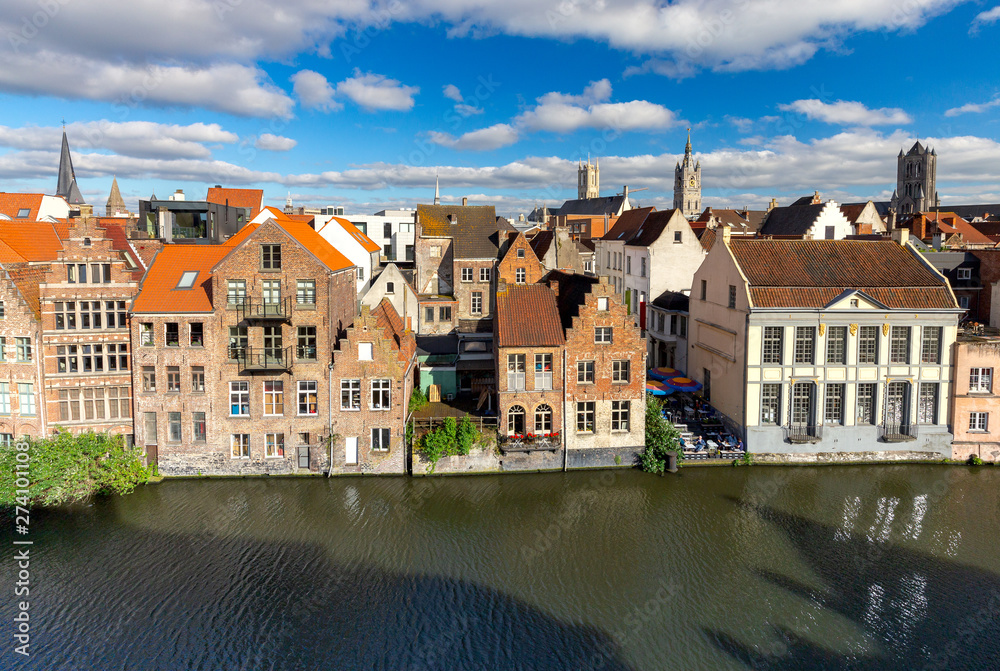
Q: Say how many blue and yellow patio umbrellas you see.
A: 3